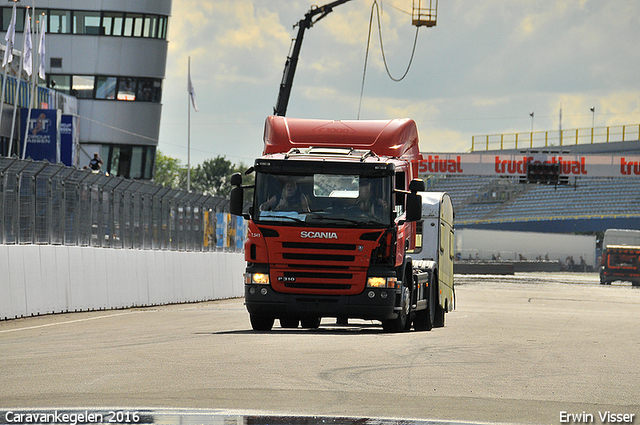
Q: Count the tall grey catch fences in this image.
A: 1